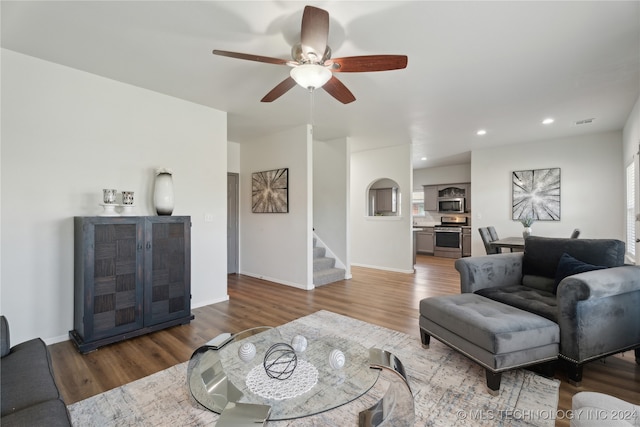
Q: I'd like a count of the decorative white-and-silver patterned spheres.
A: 3